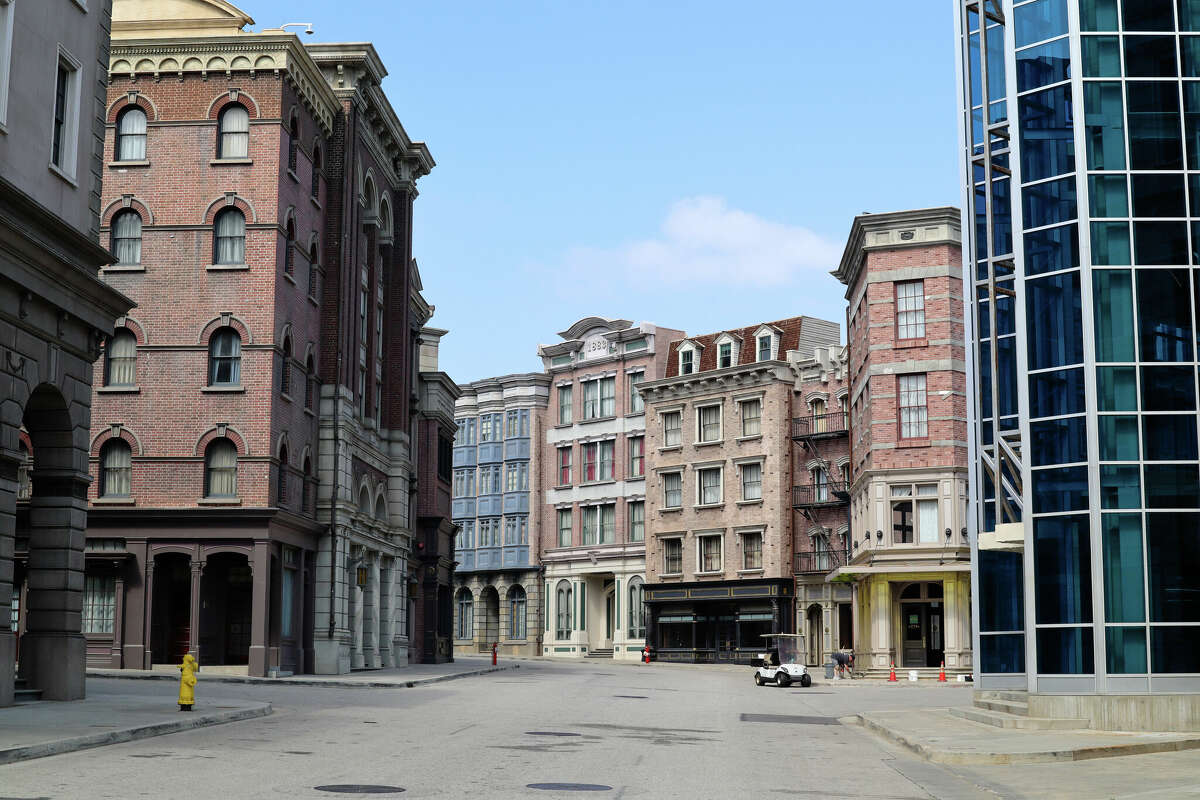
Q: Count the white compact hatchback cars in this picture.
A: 0